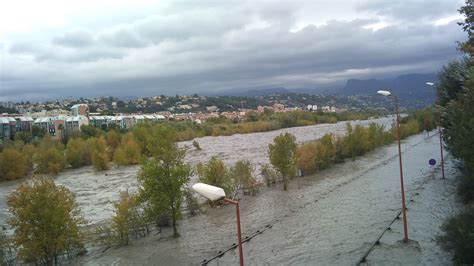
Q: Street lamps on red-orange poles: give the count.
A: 3